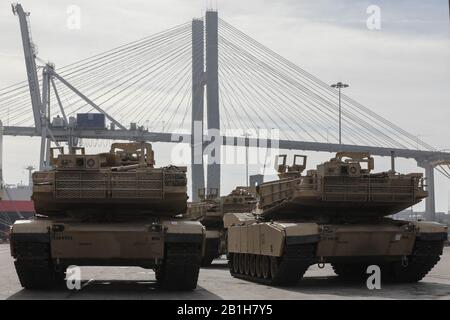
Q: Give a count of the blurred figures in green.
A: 0